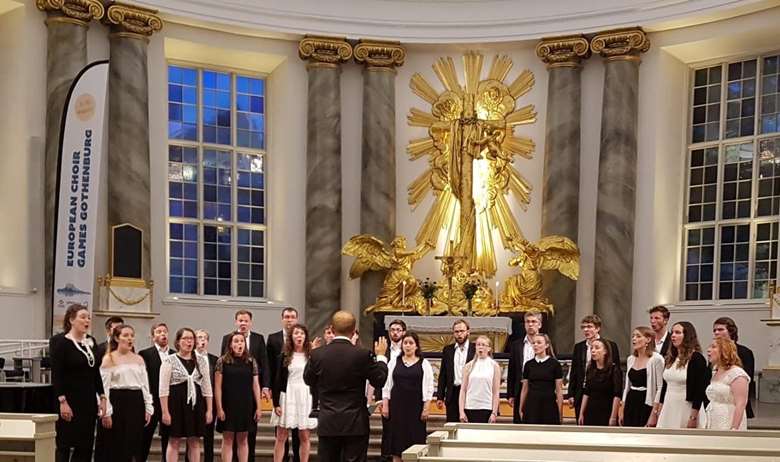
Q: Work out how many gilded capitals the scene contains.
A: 6